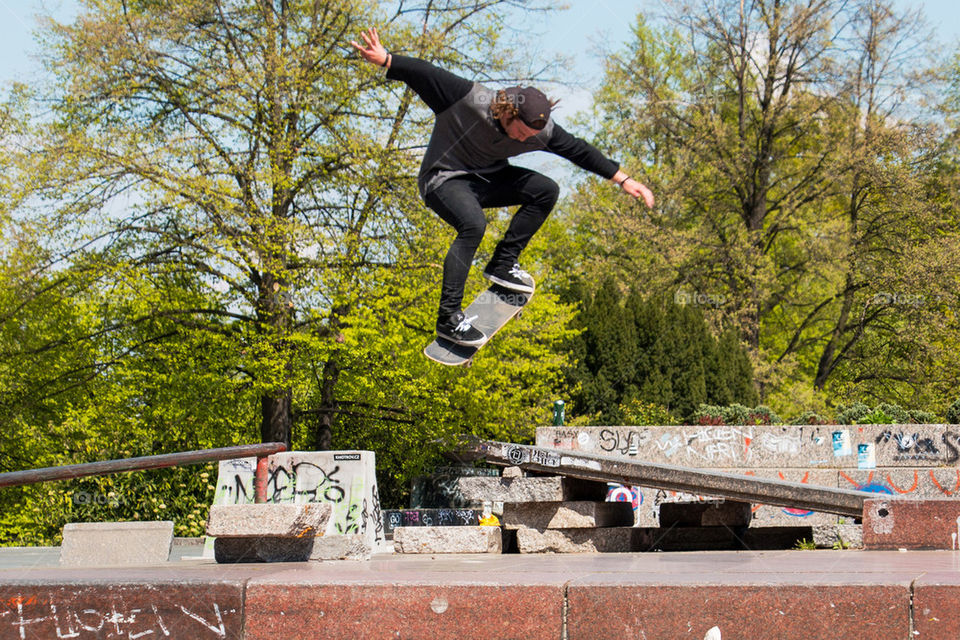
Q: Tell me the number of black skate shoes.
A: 2